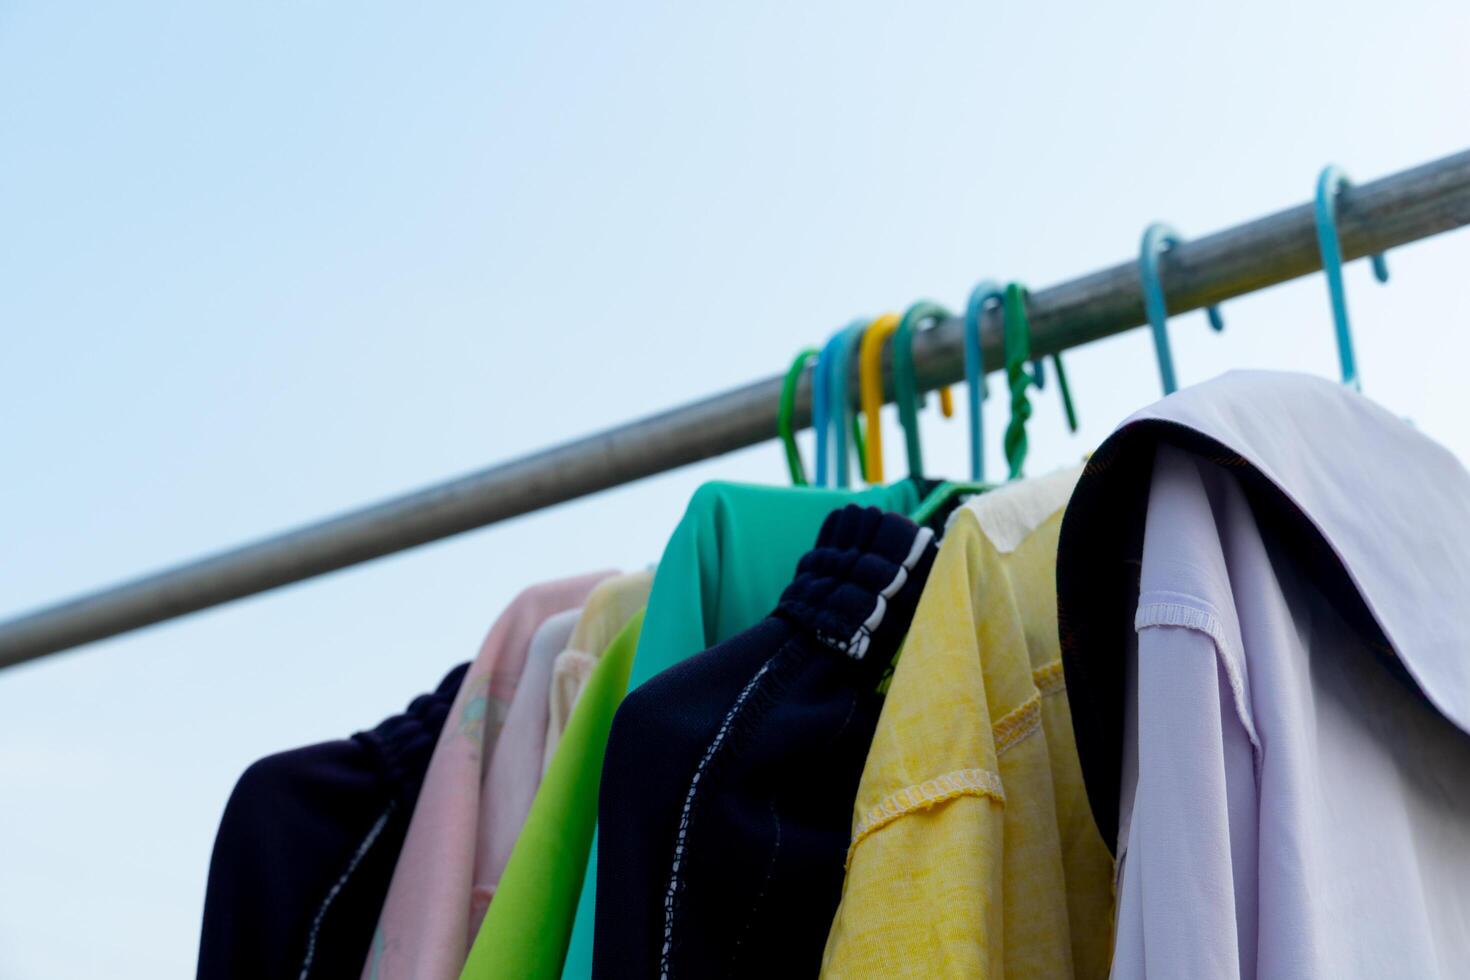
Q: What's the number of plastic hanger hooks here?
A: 9